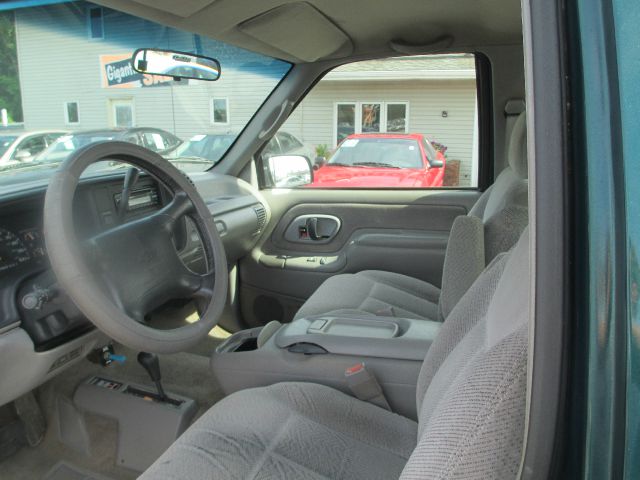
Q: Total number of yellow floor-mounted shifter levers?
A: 0